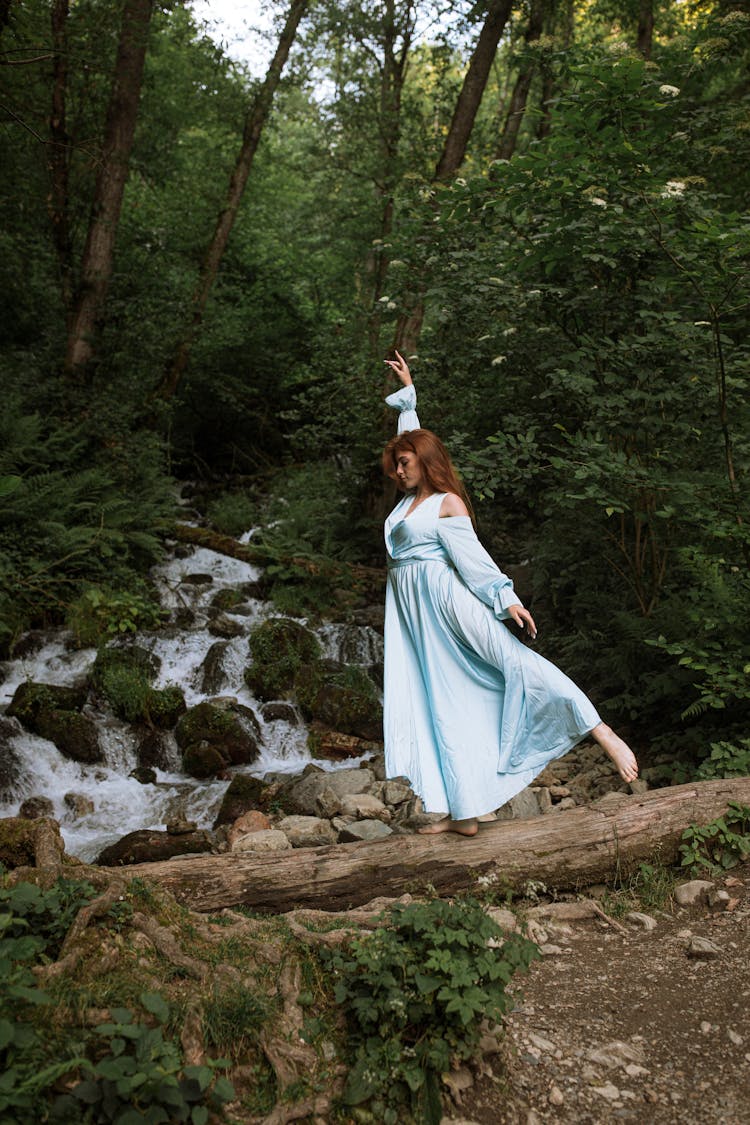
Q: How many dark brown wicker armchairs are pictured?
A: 0